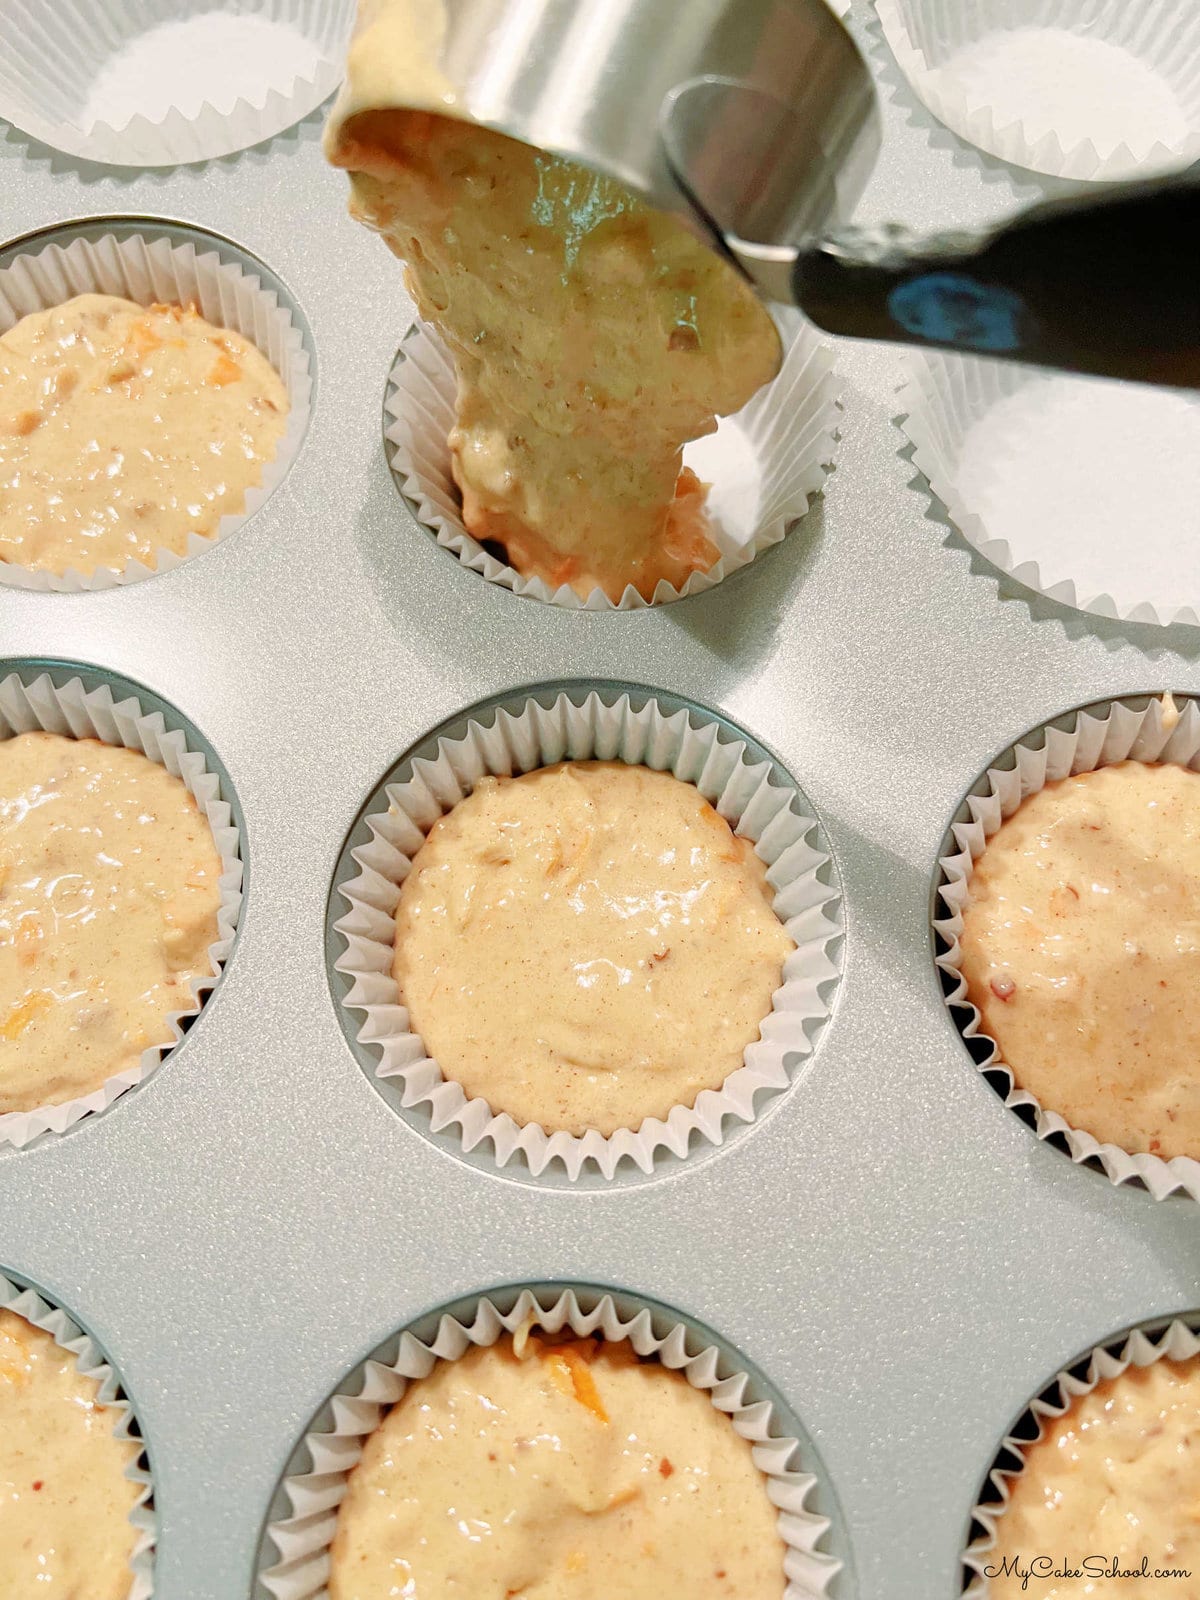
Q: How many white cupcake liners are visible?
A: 11